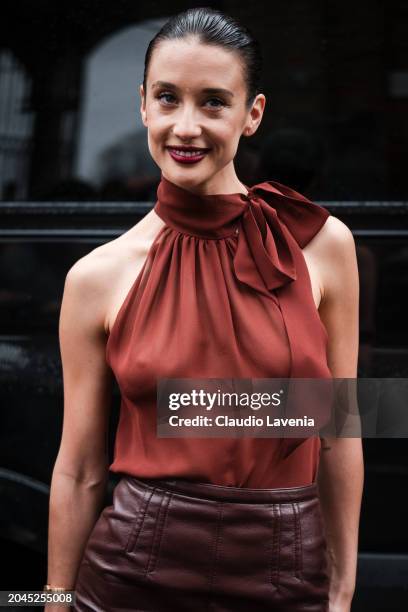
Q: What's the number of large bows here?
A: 1